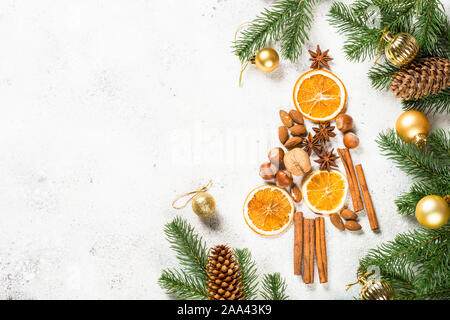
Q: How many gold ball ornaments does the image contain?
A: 6